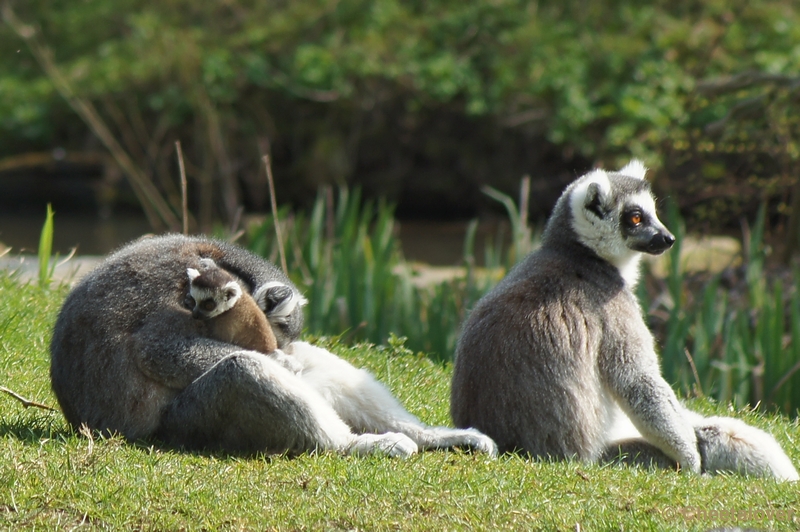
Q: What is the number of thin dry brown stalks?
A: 2